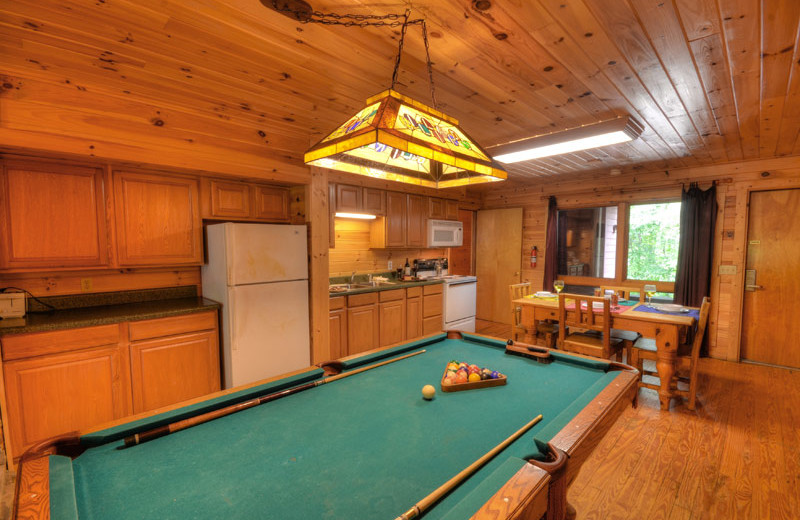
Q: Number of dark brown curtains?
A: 2